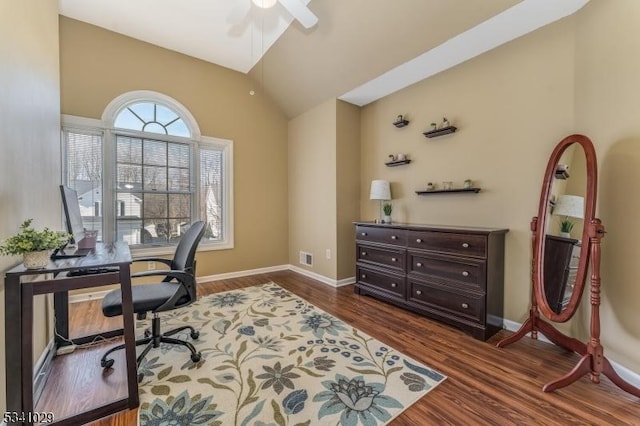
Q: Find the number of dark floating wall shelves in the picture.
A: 4